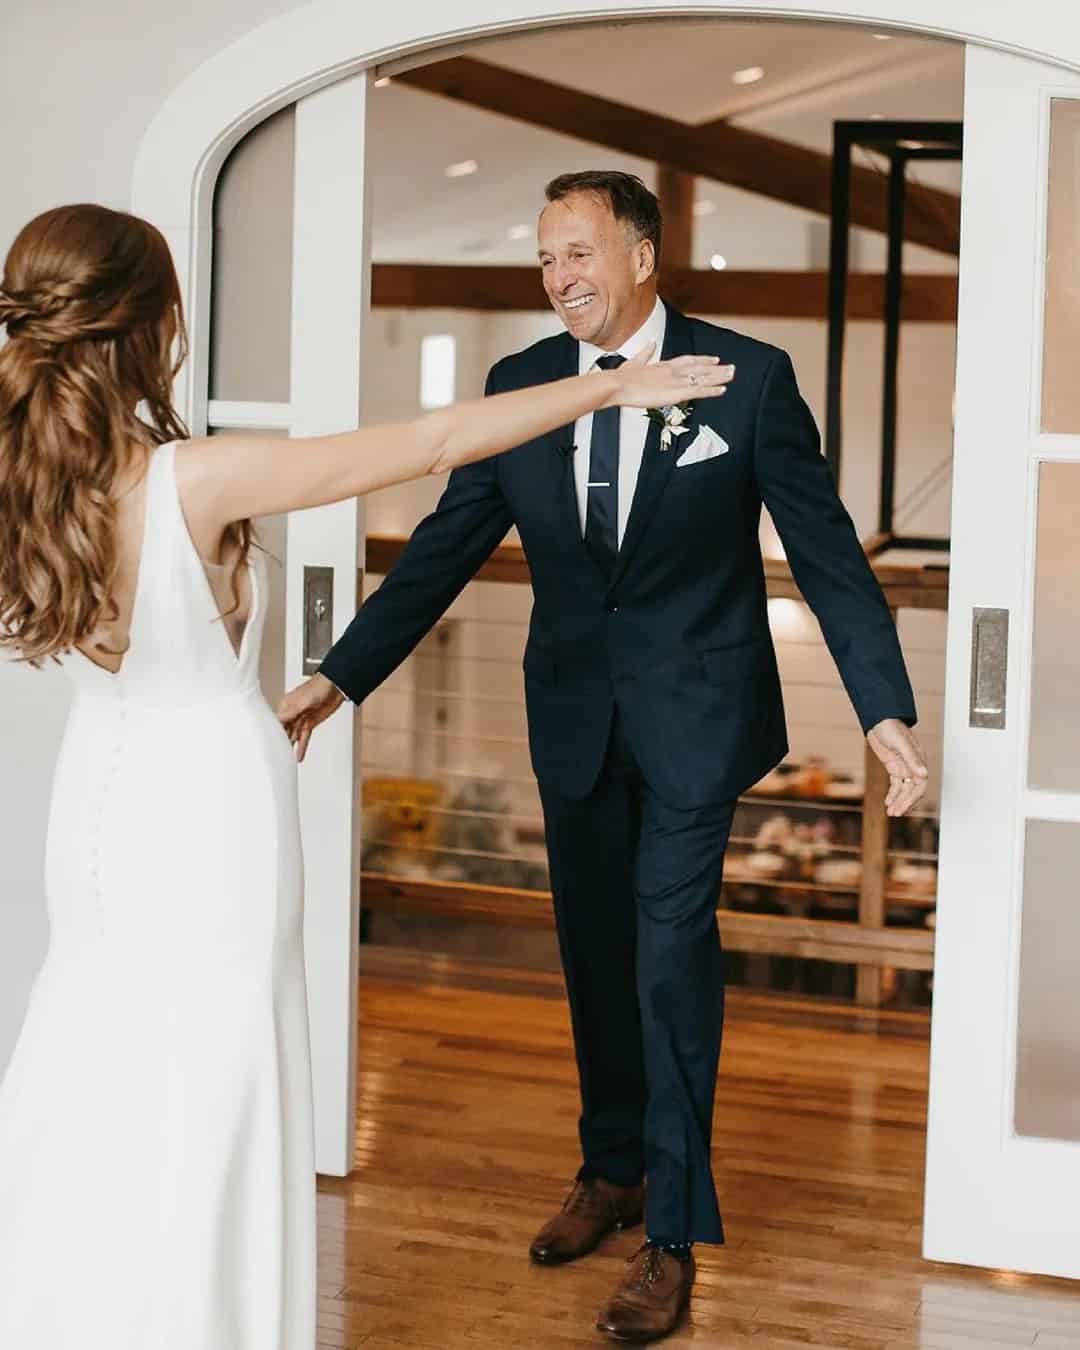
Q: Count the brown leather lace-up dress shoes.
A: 2